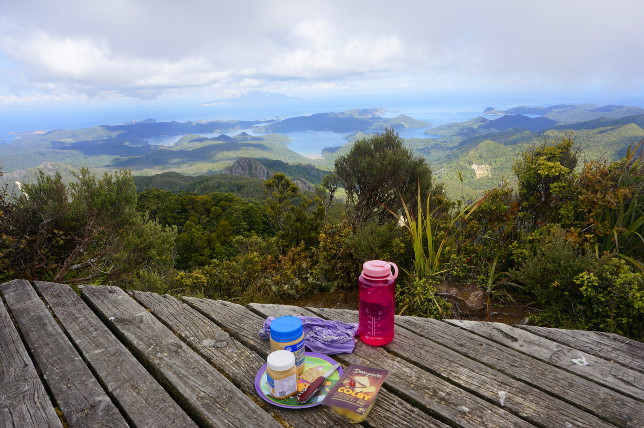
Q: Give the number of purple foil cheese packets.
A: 1